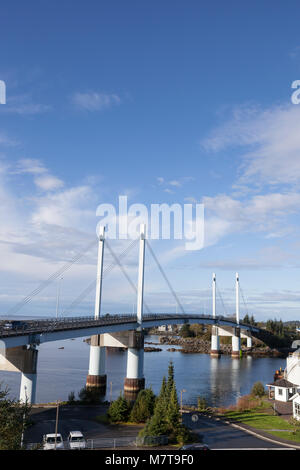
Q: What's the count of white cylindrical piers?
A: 6